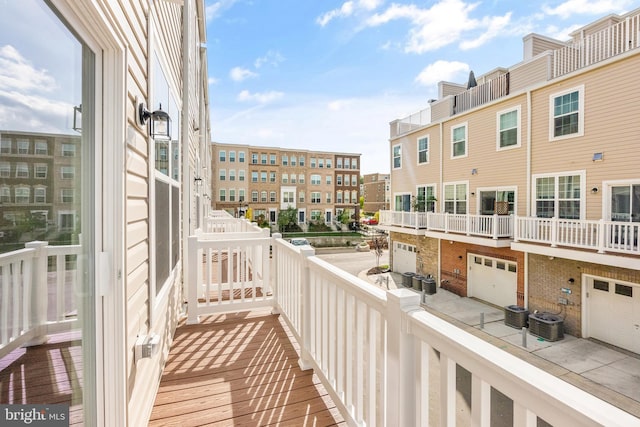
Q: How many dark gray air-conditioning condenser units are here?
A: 5